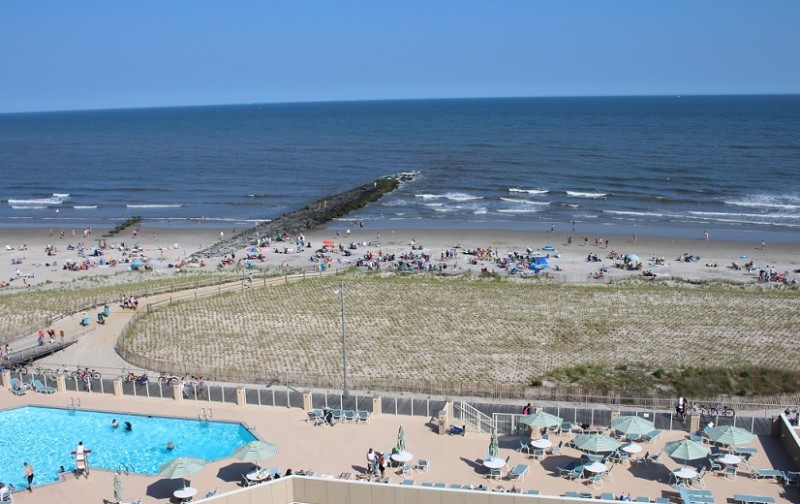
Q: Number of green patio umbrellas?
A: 10